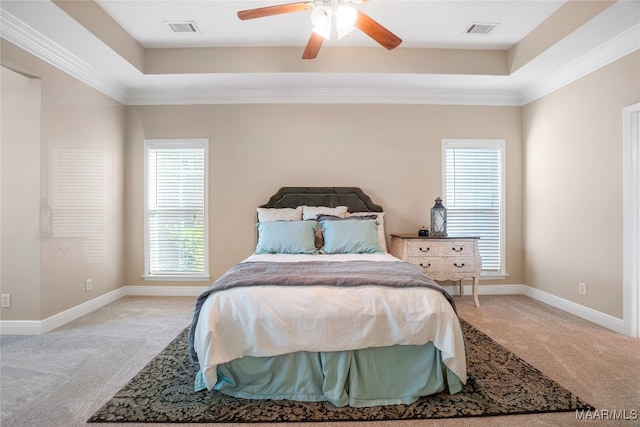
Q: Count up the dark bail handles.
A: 4